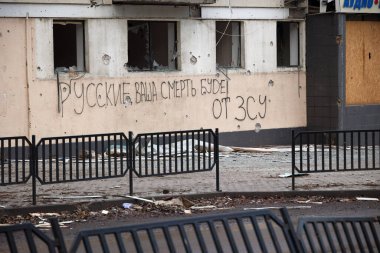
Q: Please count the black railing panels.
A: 7